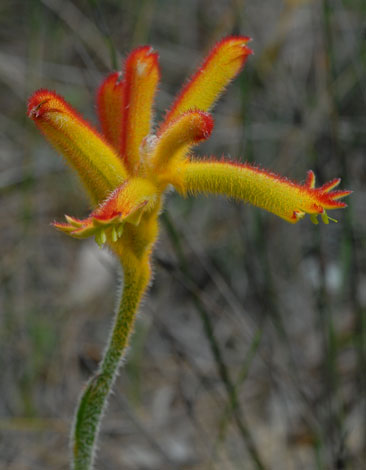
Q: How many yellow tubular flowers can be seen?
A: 7